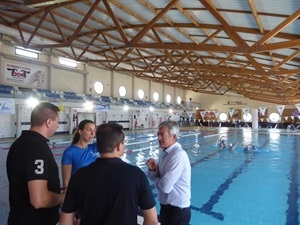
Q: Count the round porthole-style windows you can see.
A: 9